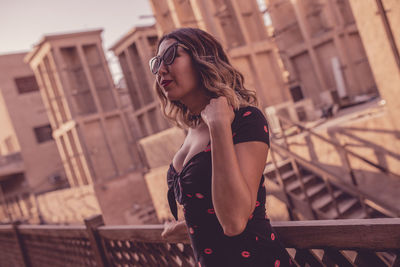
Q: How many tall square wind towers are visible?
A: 4